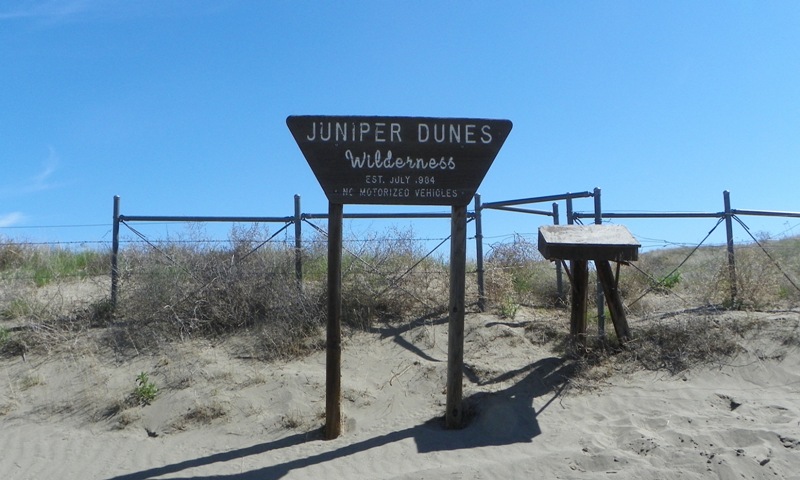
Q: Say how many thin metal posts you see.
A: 7